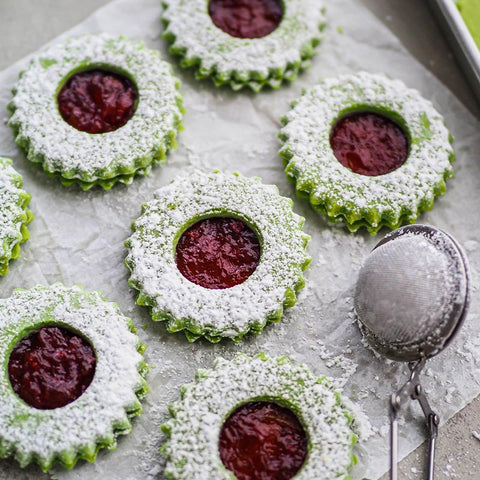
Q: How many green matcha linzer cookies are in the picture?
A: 7